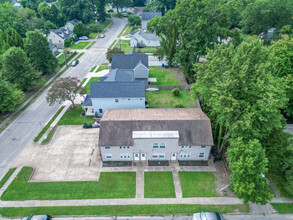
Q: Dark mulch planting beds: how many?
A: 3